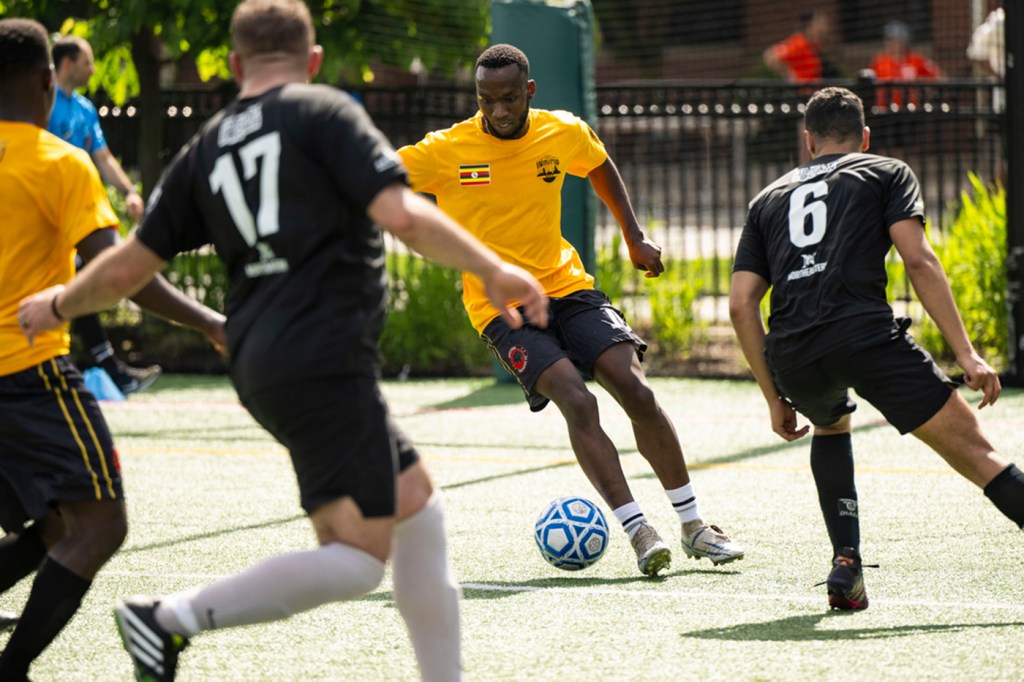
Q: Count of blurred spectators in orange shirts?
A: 2